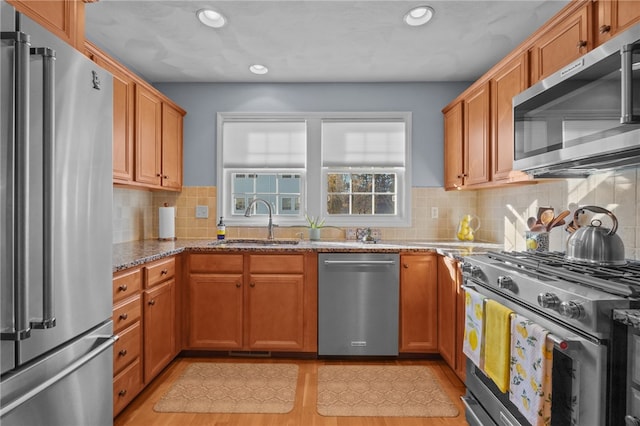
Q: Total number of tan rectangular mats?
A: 2